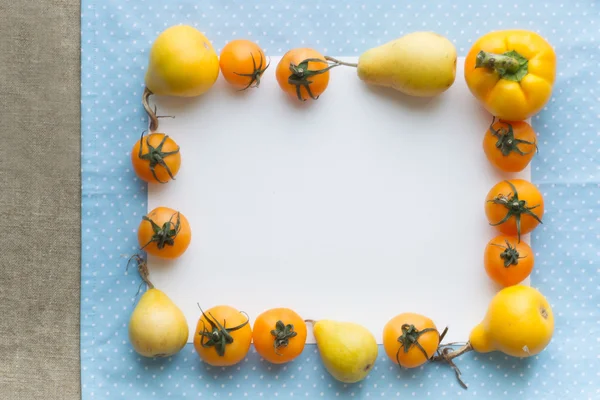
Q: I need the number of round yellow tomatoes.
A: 10